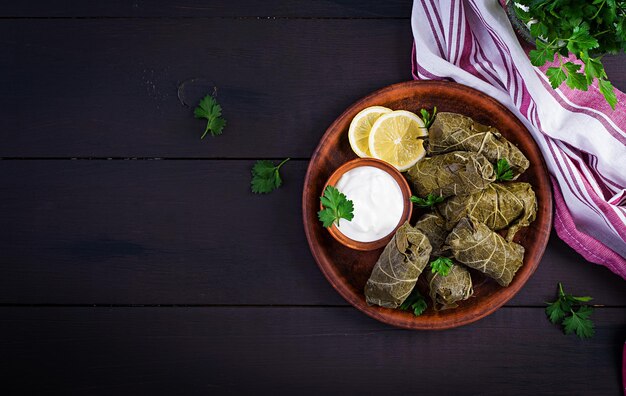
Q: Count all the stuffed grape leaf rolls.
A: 7